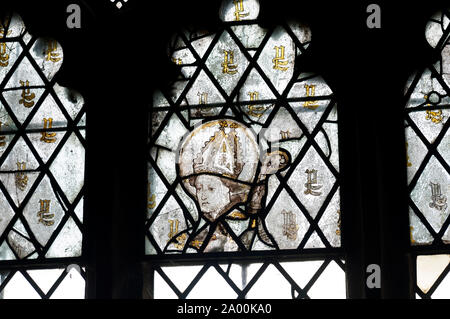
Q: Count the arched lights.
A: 3